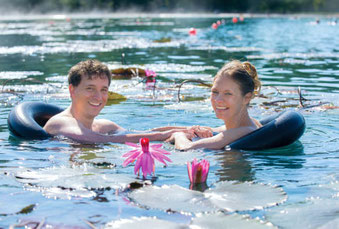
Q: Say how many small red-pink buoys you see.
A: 5